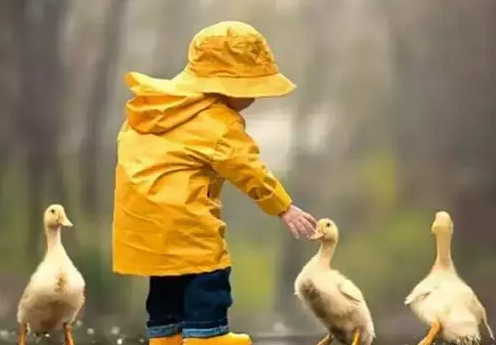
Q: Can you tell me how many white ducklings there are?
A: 3